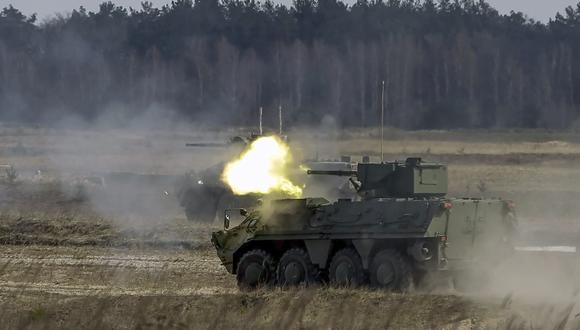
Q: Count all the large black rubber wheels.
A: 4